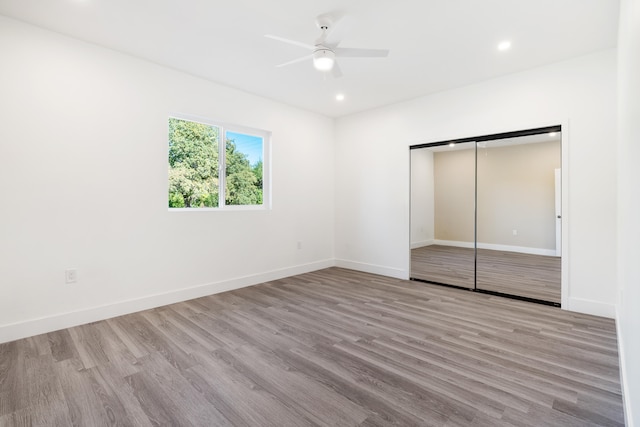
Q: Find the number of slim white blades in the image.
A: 5